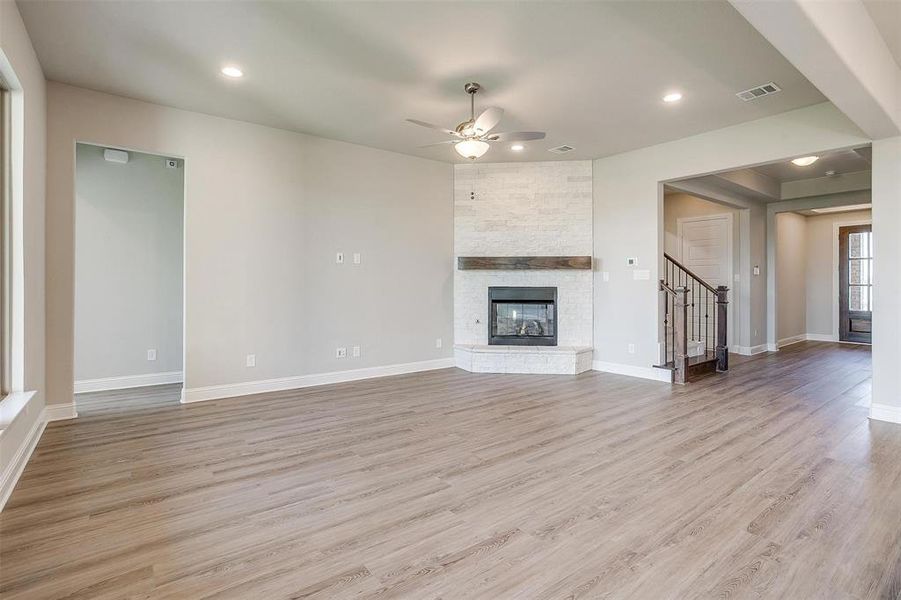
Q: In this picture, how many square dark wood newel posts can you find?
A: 2